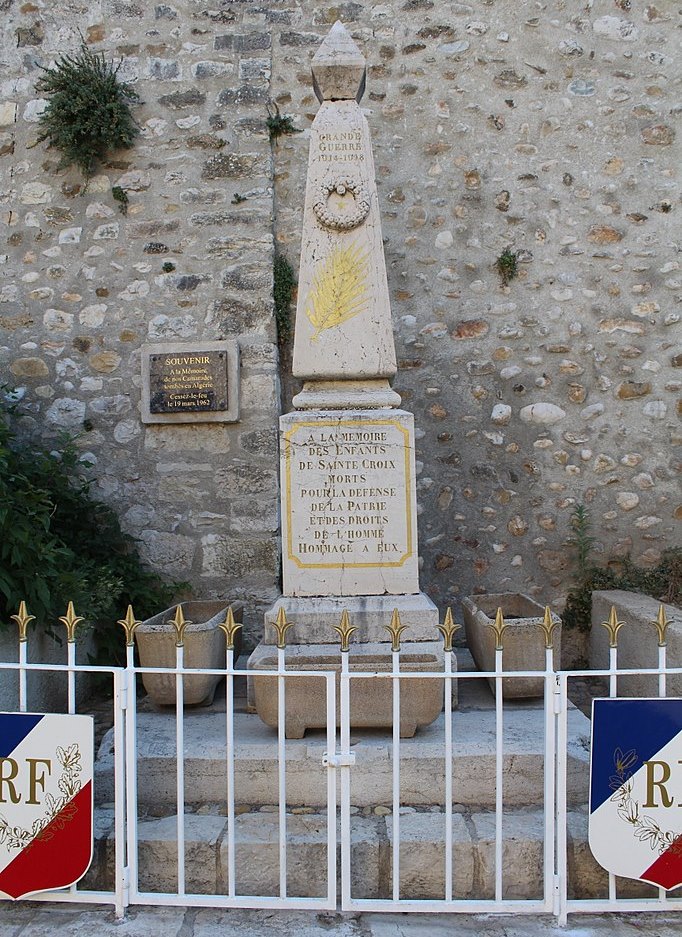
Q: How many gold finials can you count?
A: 13